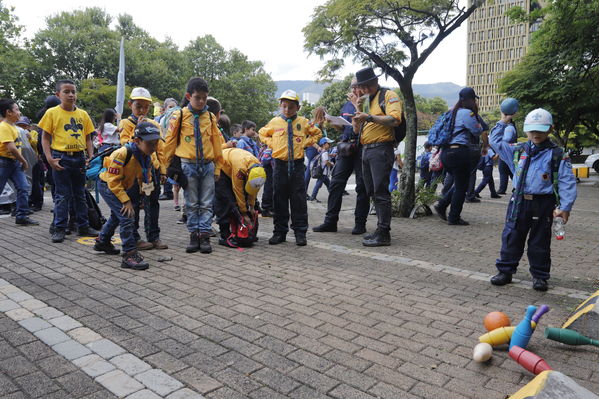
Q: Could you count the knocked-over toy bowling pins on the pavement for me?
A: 5